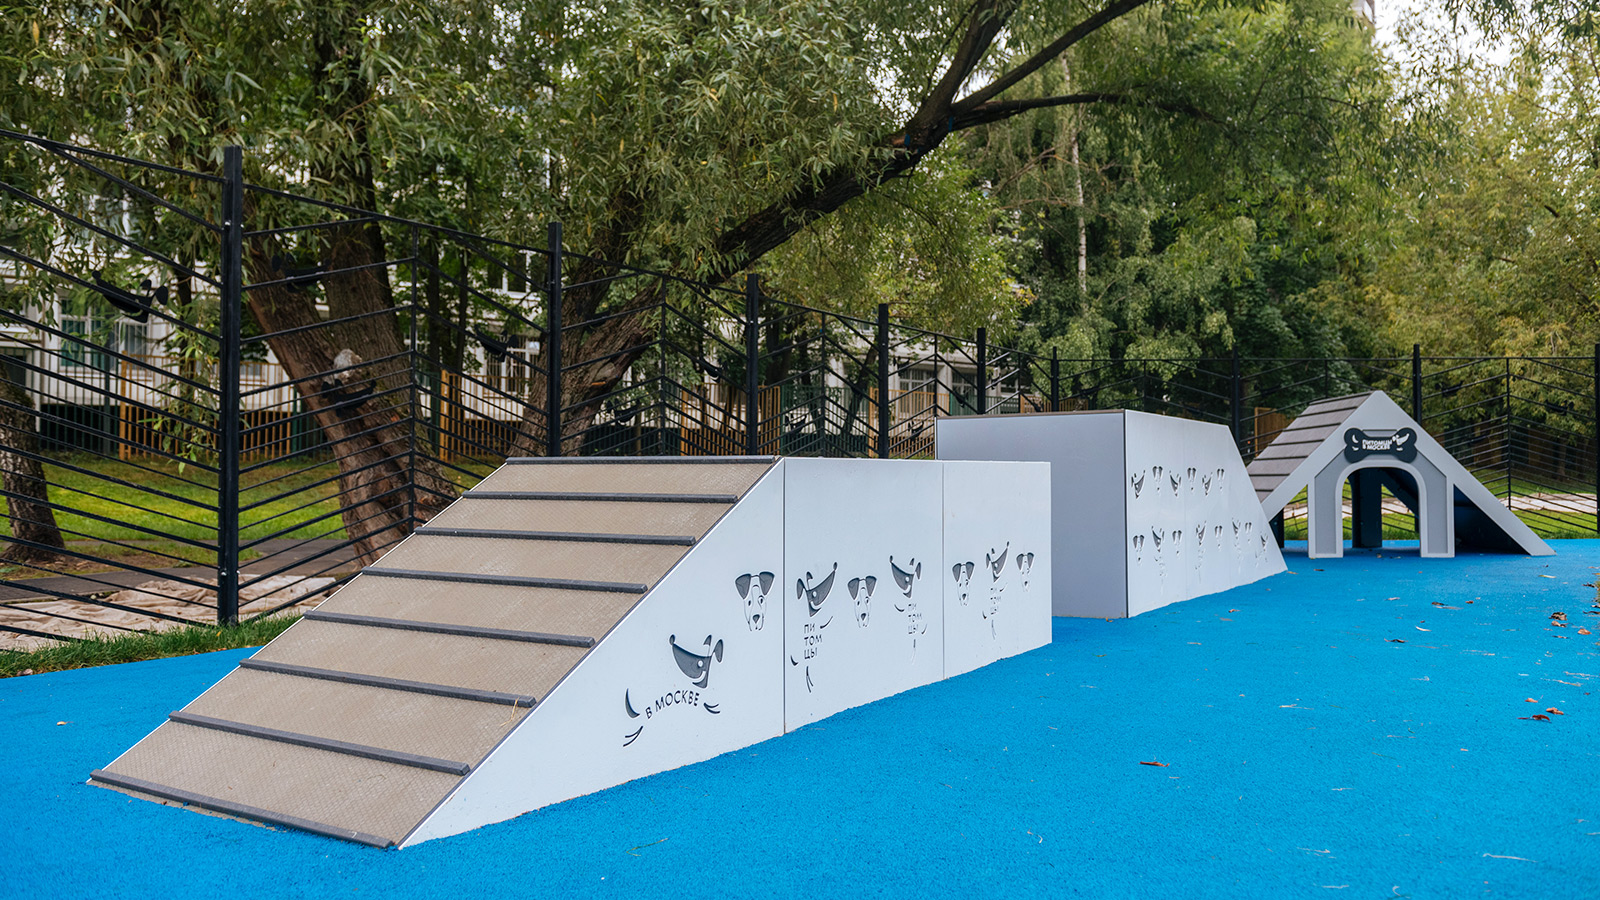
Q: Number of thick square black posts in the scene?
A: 9